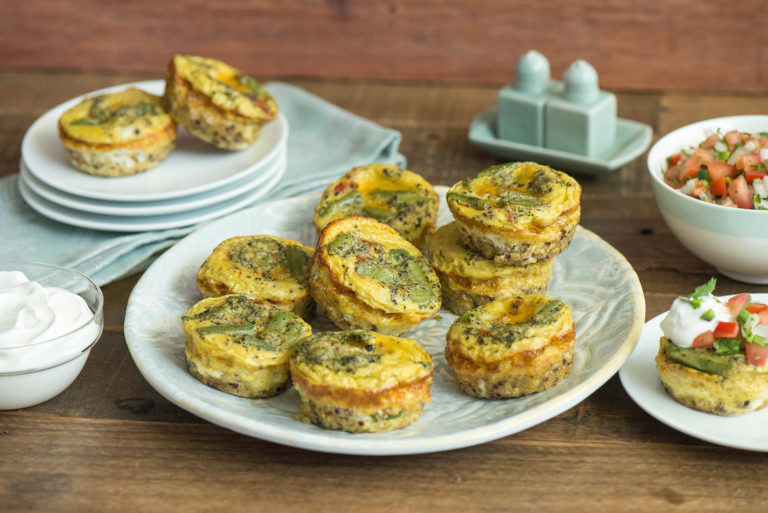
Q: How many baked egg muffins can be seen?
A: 11